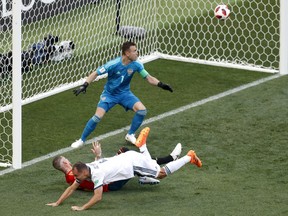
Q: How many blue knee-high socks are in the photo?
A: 2